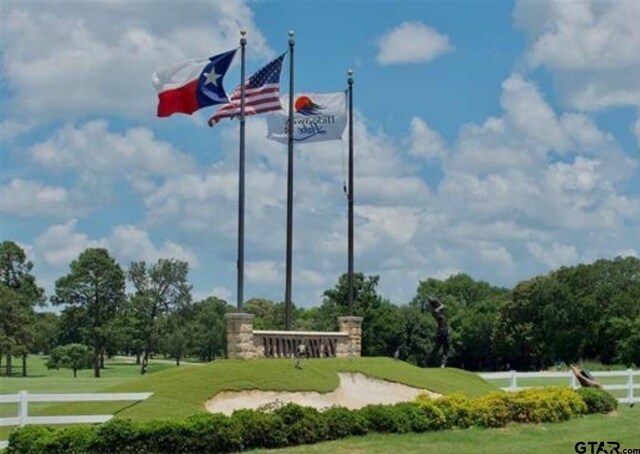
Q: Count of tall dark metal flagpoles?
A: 3